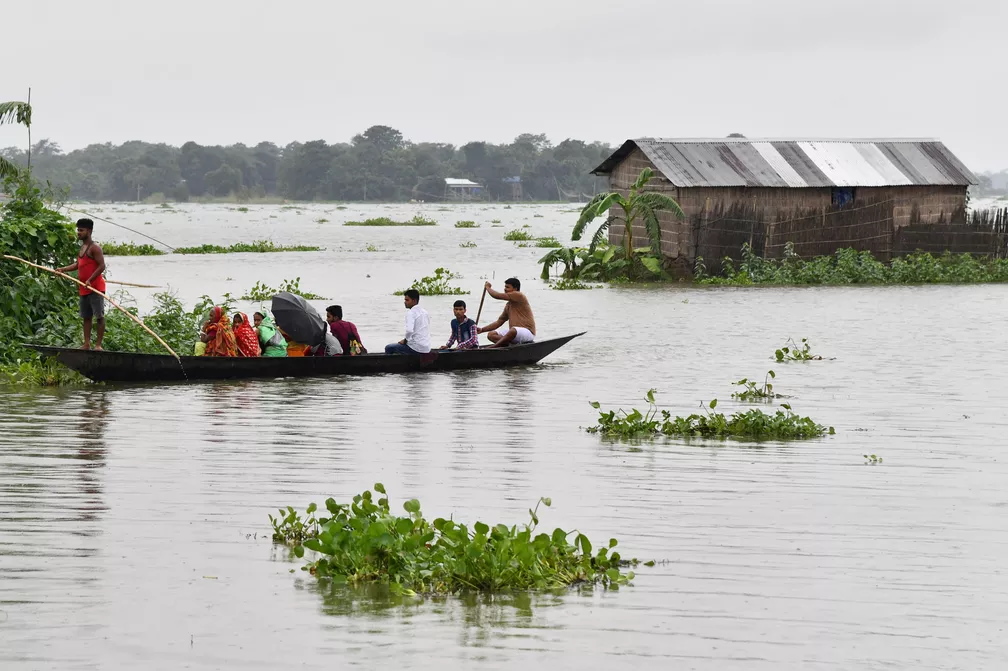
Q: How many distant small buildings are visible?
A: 2